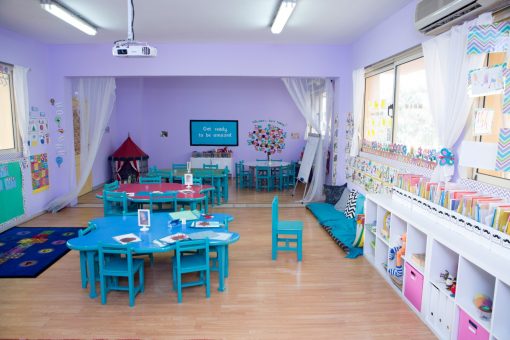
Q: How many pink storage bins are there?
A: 2